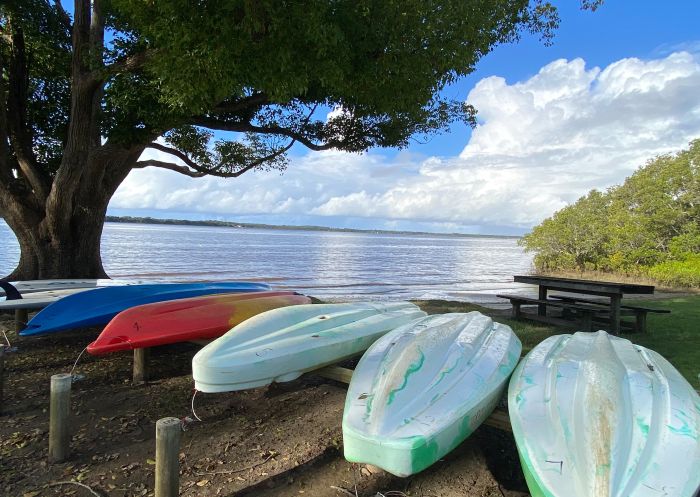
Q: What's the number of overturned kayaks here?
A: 5